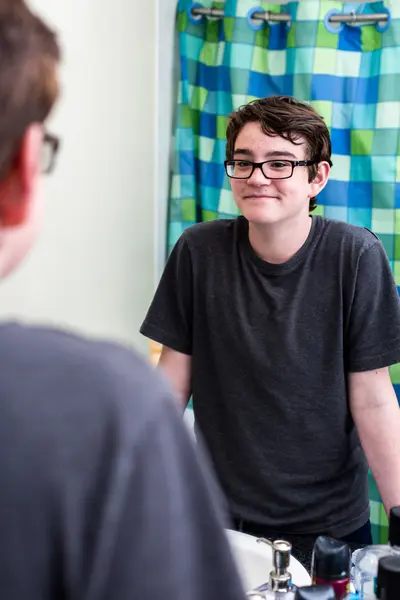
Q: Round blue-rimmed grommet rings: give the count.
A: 4